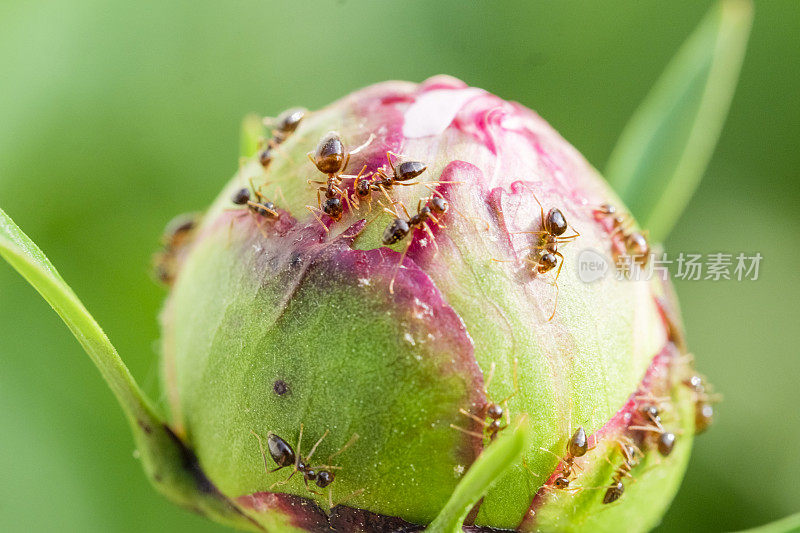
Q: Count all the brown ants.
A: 14